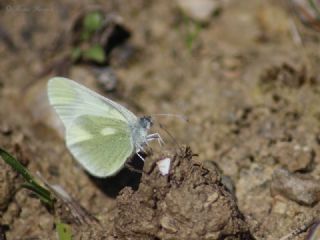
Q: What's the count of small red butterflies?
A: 0